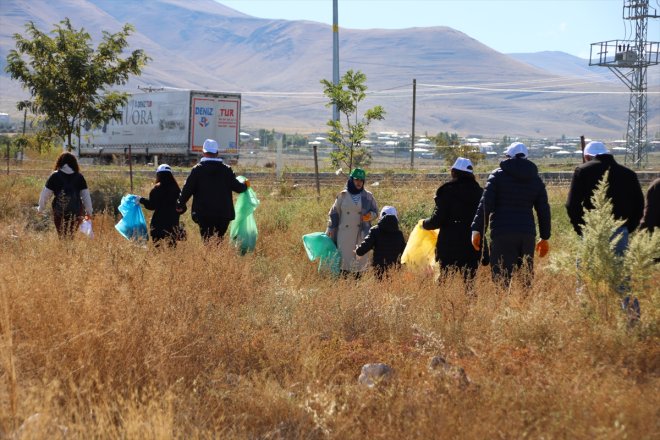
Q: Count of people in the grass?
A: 9